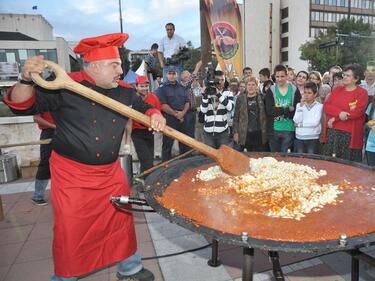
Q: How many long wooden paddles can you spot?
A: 1